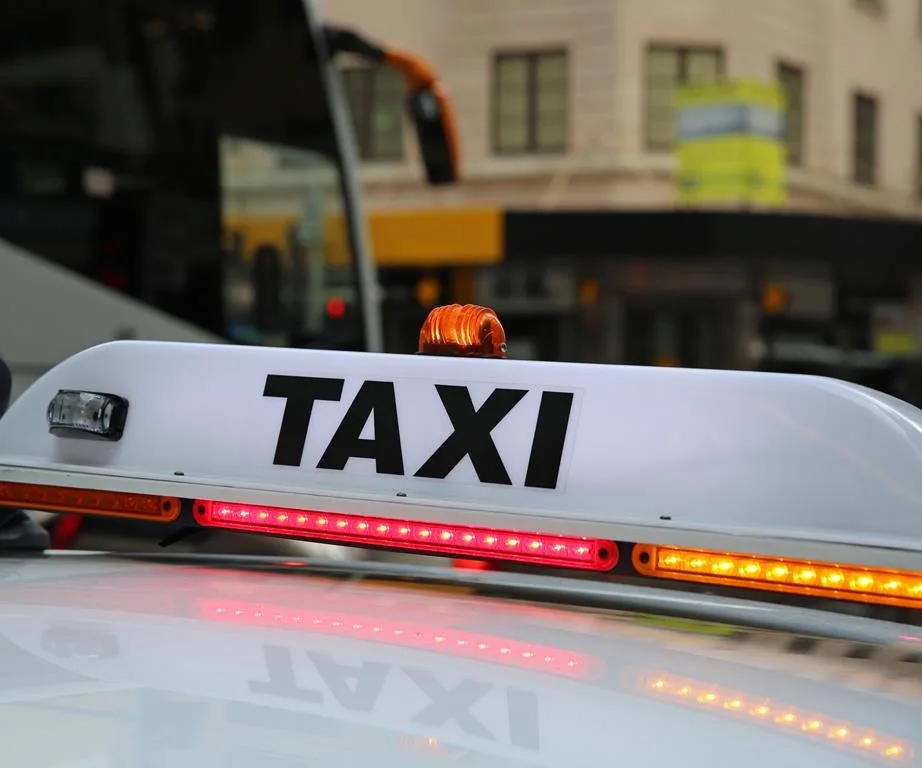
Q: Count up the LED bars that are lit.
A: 2